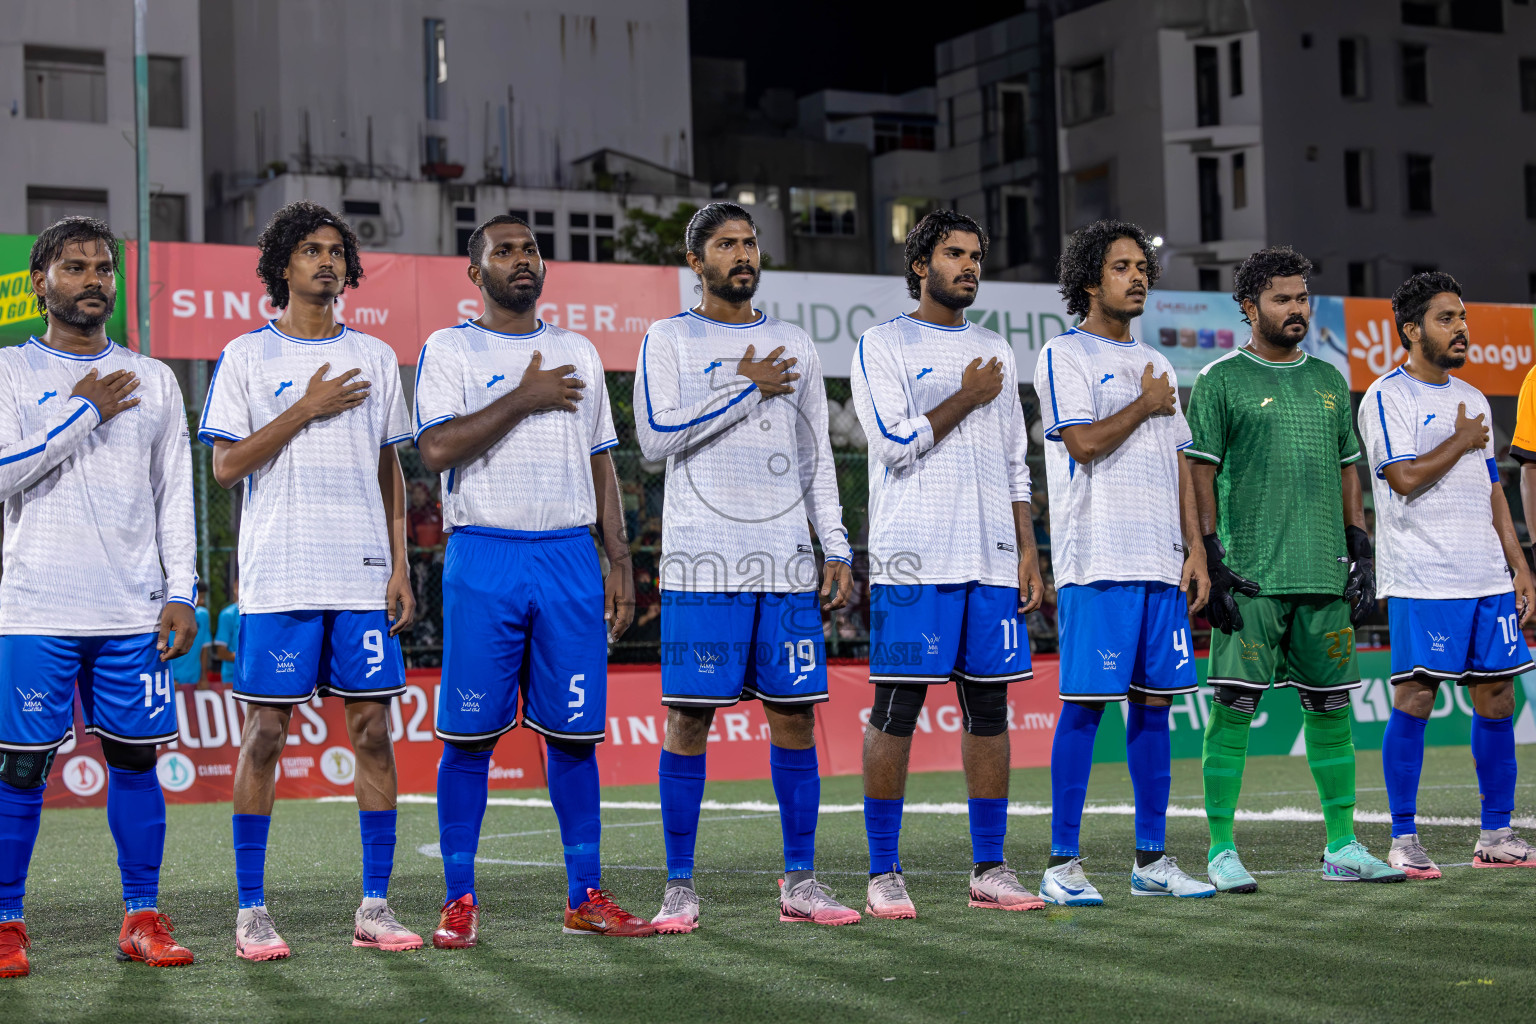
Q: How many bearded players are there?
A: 7